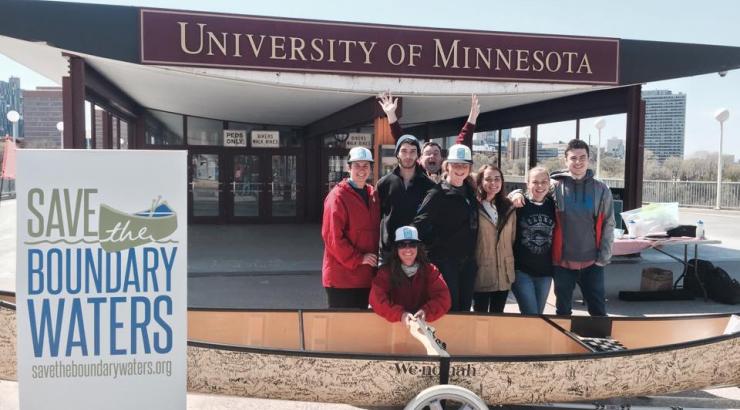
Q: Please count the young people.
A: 8